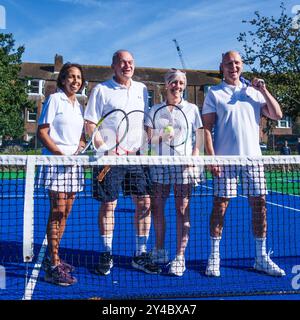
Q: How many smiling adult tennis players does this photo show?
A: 4